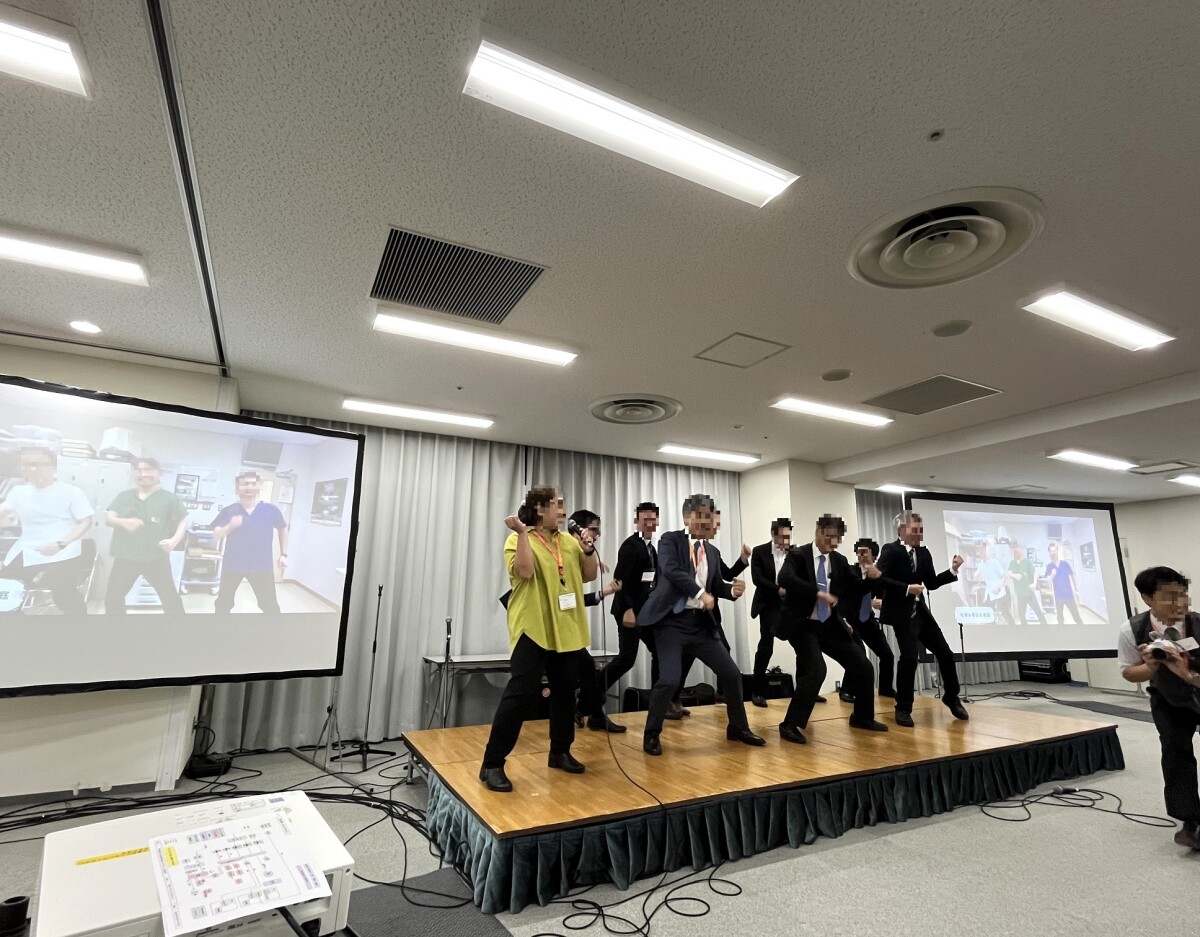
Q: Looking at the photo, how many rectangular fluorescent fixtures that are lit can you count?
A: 11